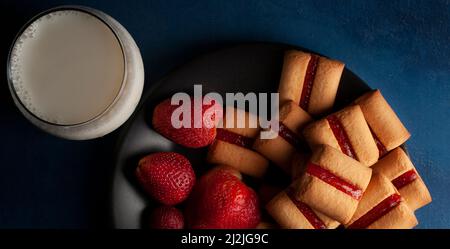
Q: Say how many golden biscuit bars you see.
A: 9